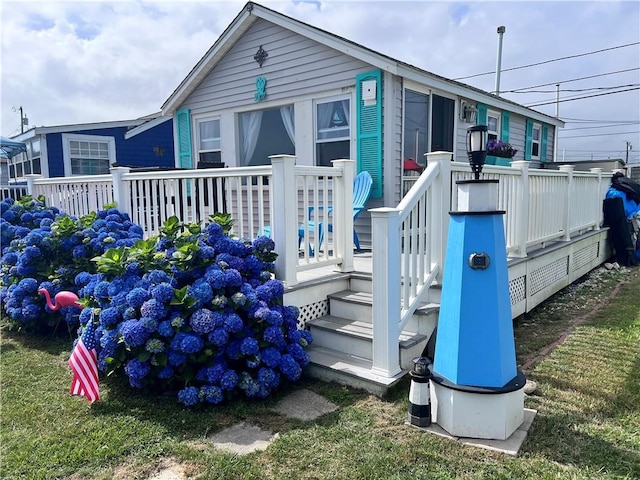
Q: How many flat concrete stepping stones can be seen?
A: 3